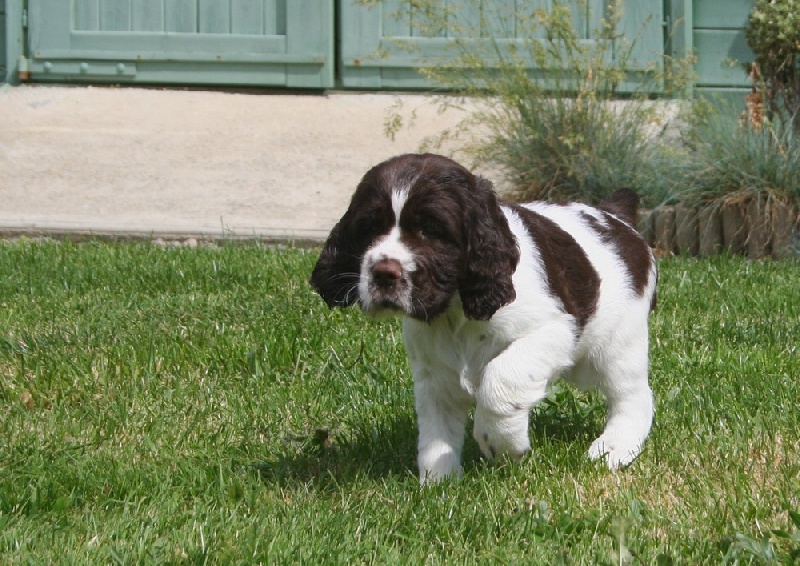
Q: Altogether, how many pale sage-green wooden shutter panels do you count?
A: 2